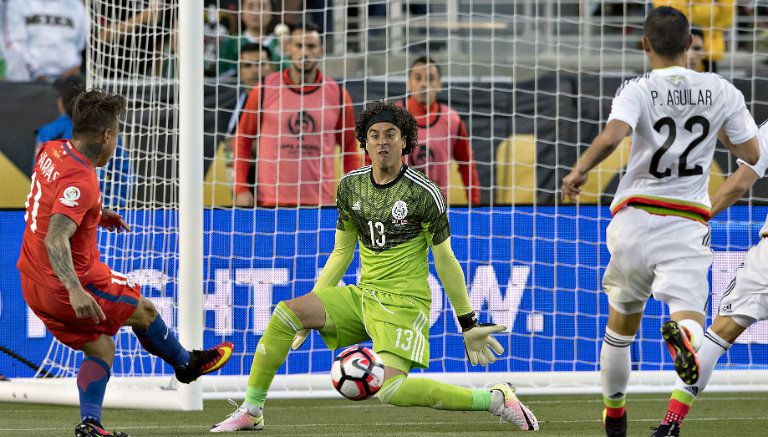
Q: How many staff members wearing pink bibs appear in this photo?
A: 2